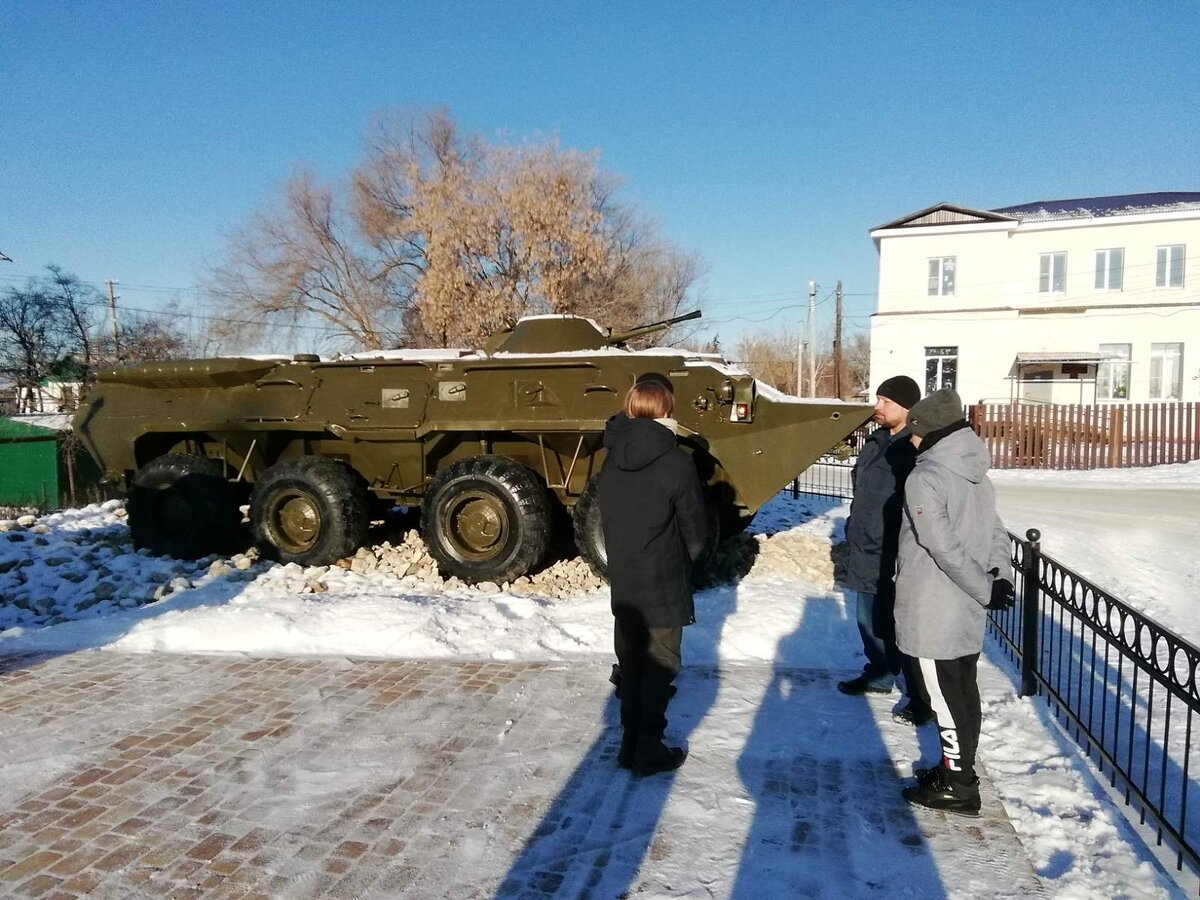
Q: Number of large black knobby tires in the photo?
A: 4